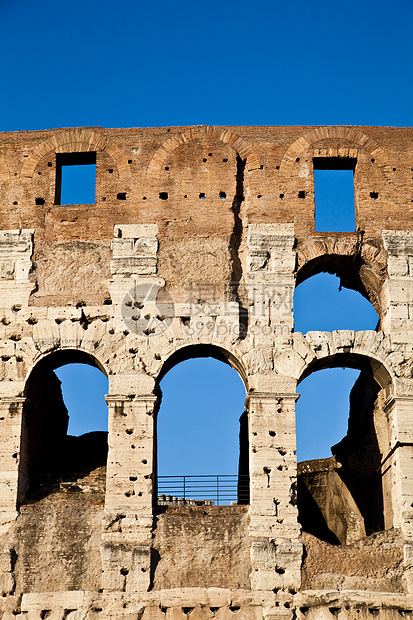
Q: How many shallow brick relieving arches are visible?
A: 3